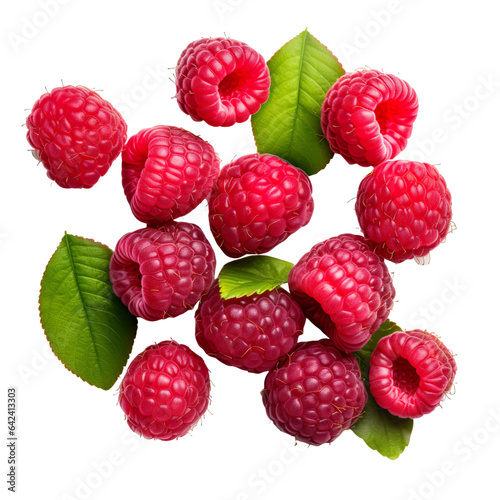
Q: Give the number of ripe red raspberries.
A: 12